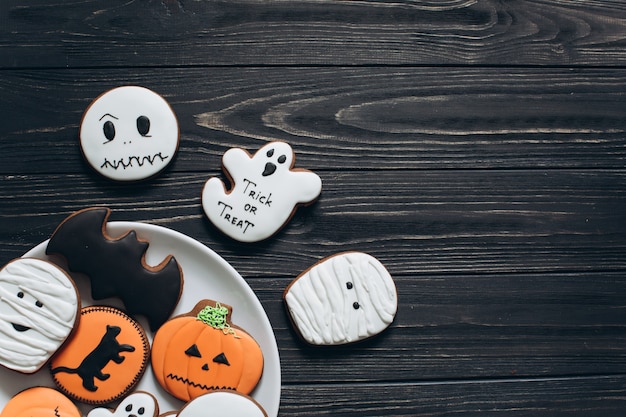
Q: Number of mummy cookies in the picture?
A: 2